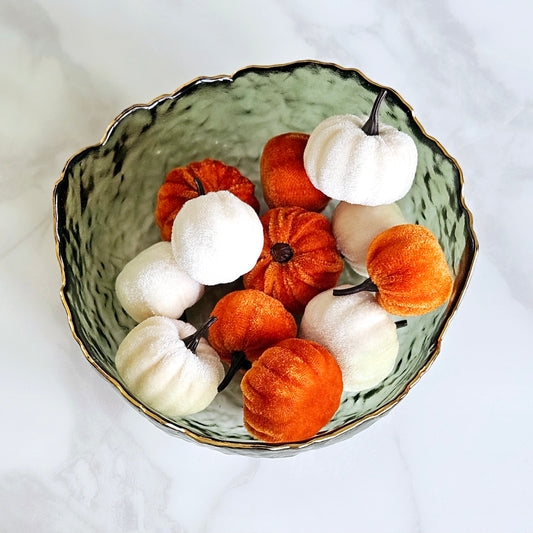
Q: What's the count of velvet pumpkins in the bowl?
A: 12